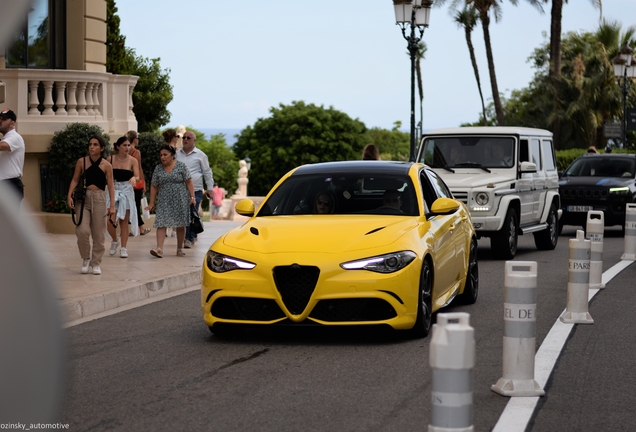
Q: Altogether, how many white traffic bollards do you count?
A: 5